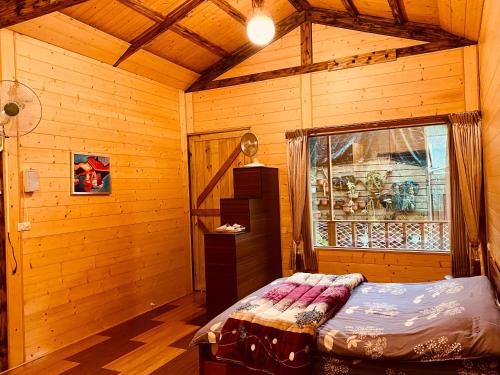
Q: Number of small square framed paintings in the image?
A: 1